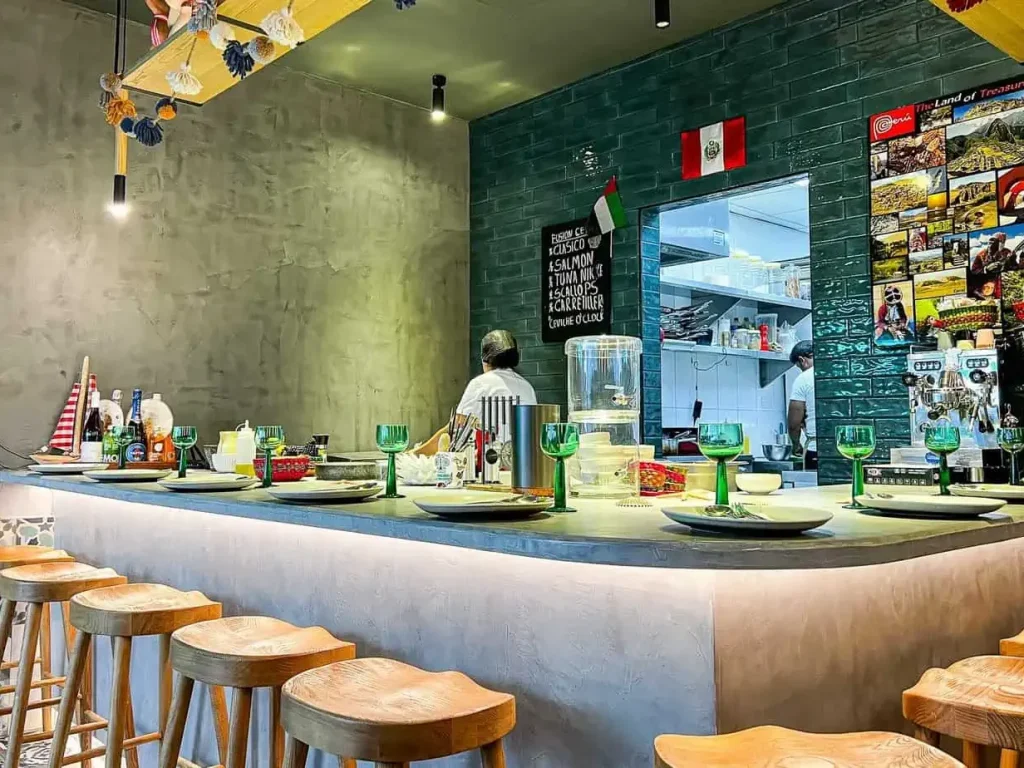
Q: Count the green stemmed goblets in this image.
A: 9